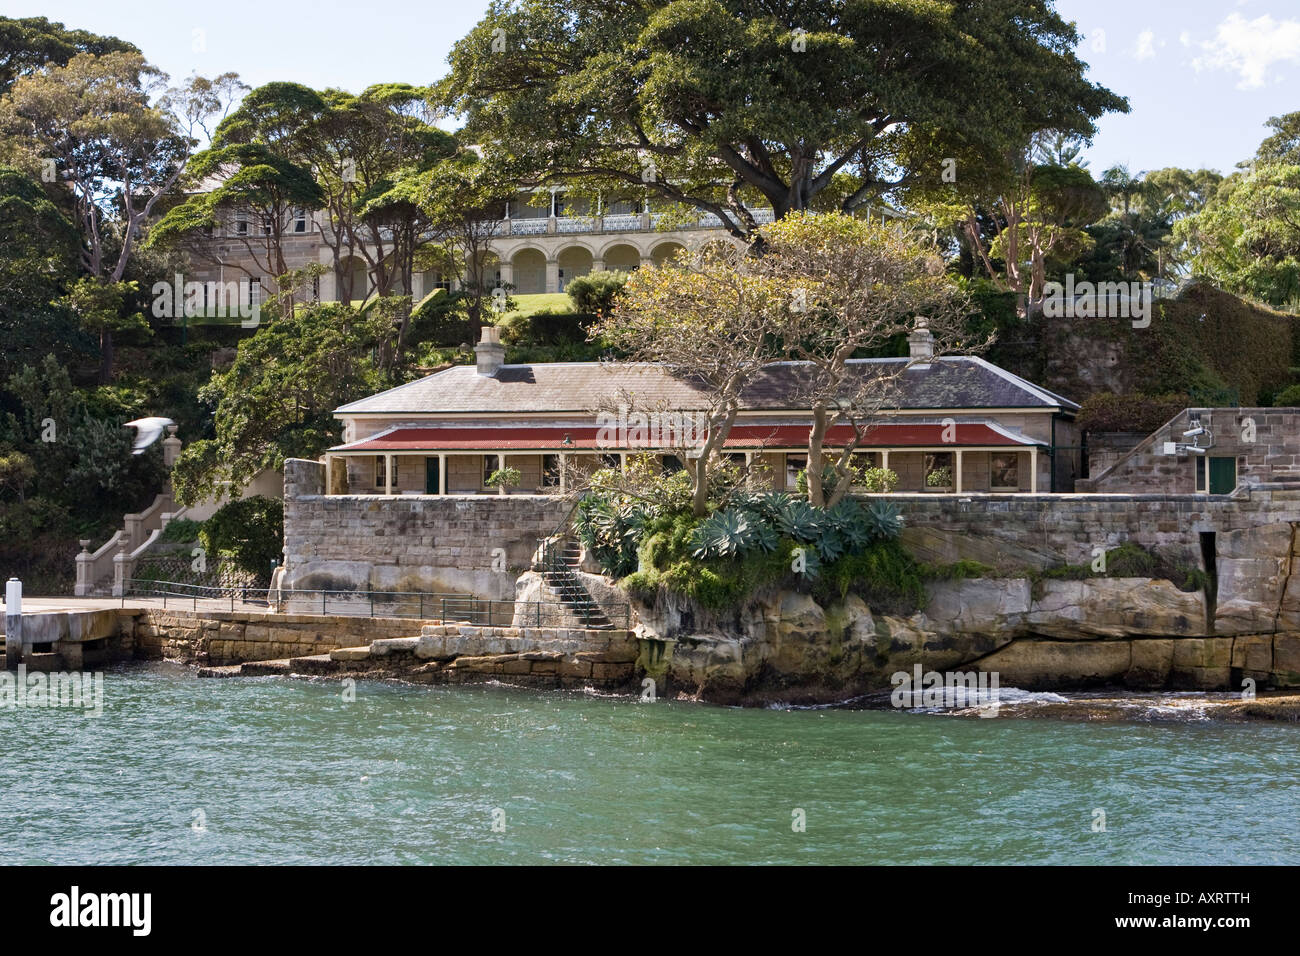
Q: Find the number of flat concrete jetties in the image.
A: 1